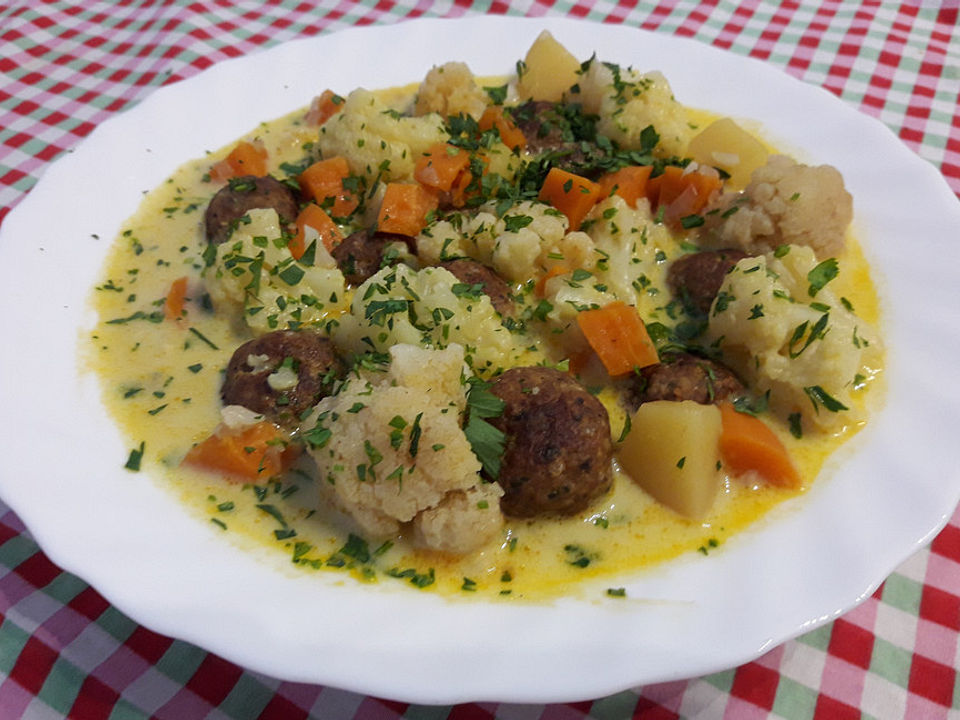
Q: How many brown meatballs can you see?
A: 8